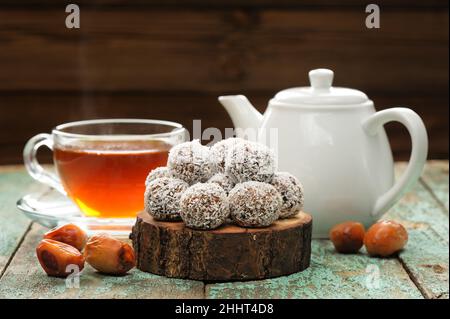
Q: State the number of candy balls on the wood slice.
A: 9